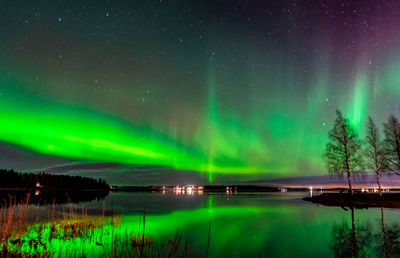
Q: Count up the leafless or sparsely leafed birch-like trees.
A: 3